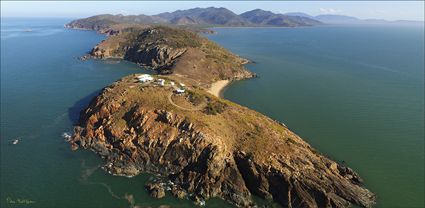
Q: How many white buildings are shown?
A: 5